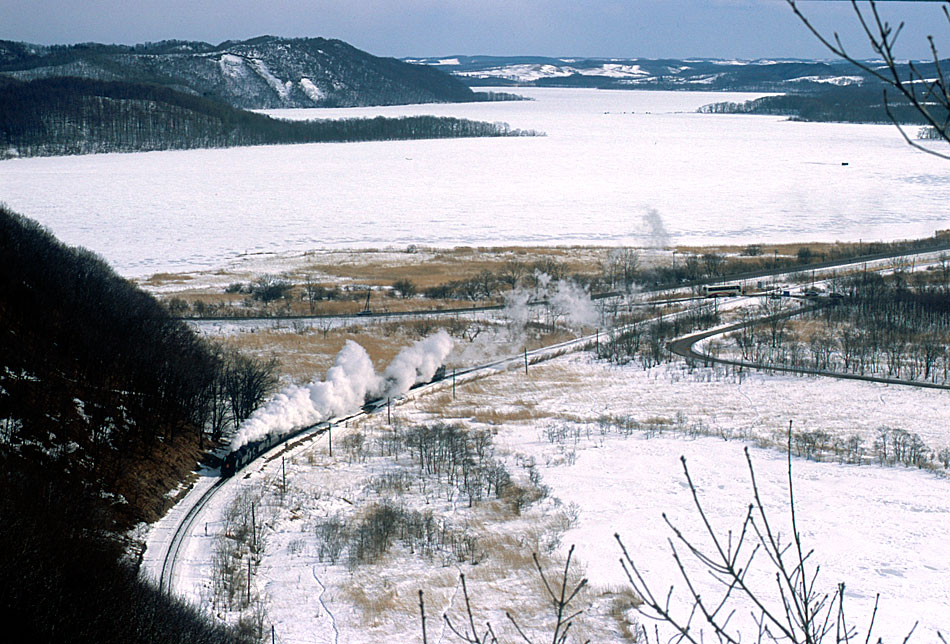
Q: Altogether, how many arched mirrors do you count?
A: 0